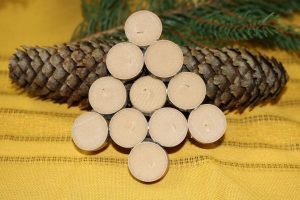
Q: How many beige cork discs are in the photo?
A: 11